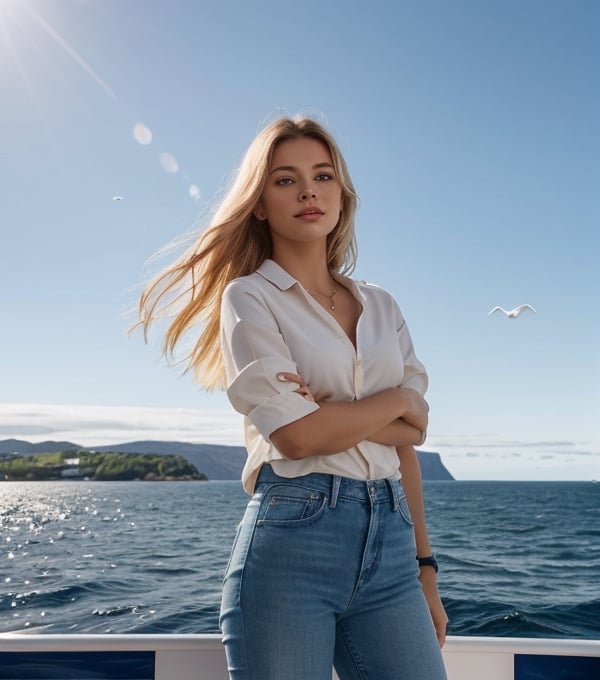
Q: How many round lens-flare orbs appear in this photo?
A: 3